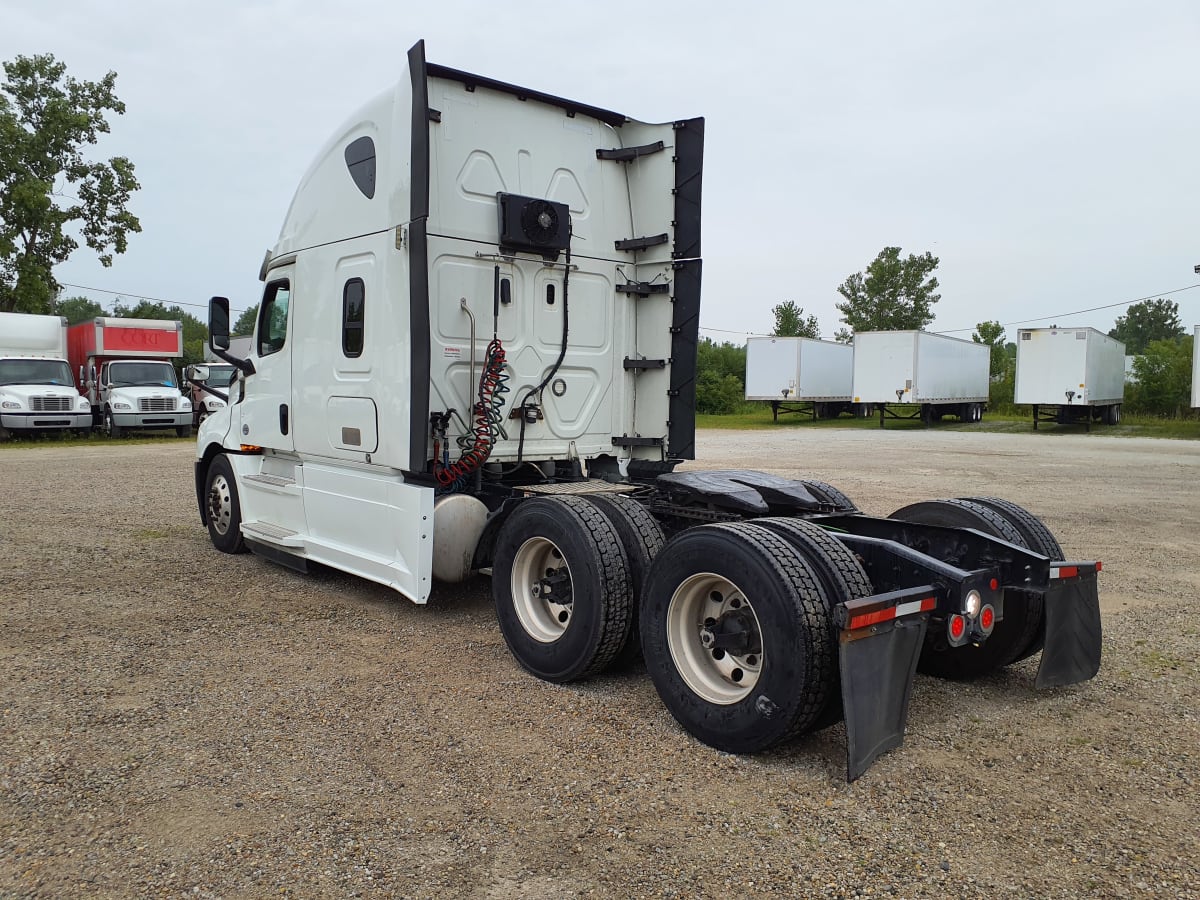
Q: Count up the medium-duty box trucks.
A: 3